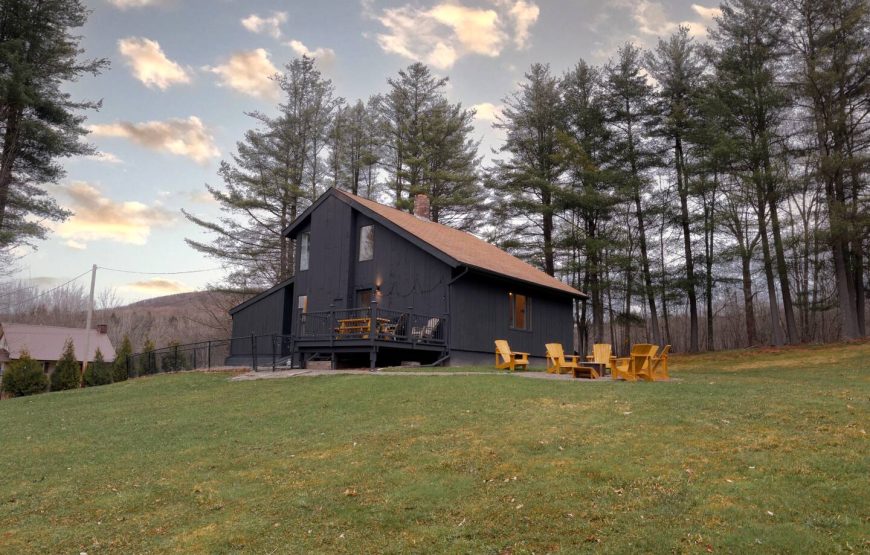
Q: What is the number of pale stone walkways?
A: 1